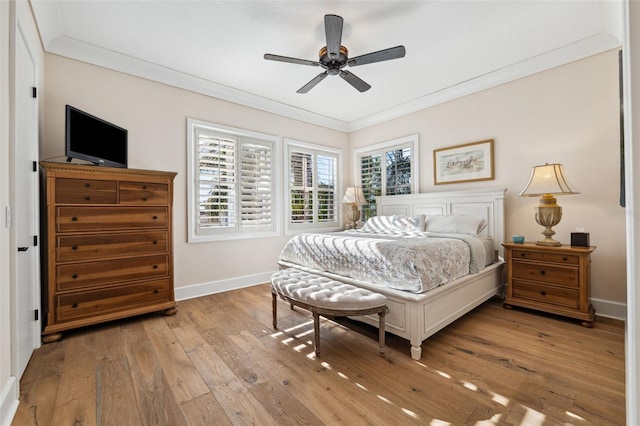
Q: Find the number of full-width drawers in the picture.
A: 7